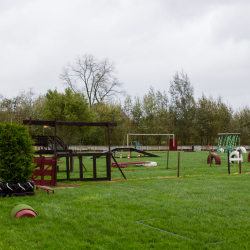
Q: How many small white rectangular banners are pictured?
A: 0